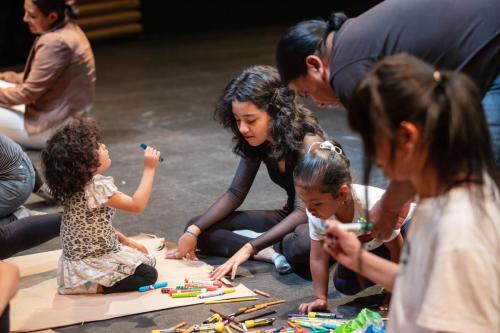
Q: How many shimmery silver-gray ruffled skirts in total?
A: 1